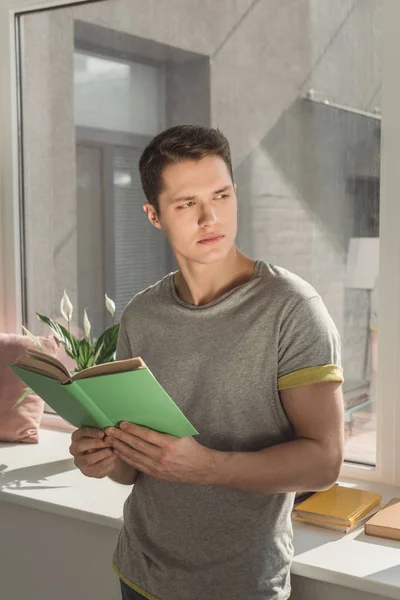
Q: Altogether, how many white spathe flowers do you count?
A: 3